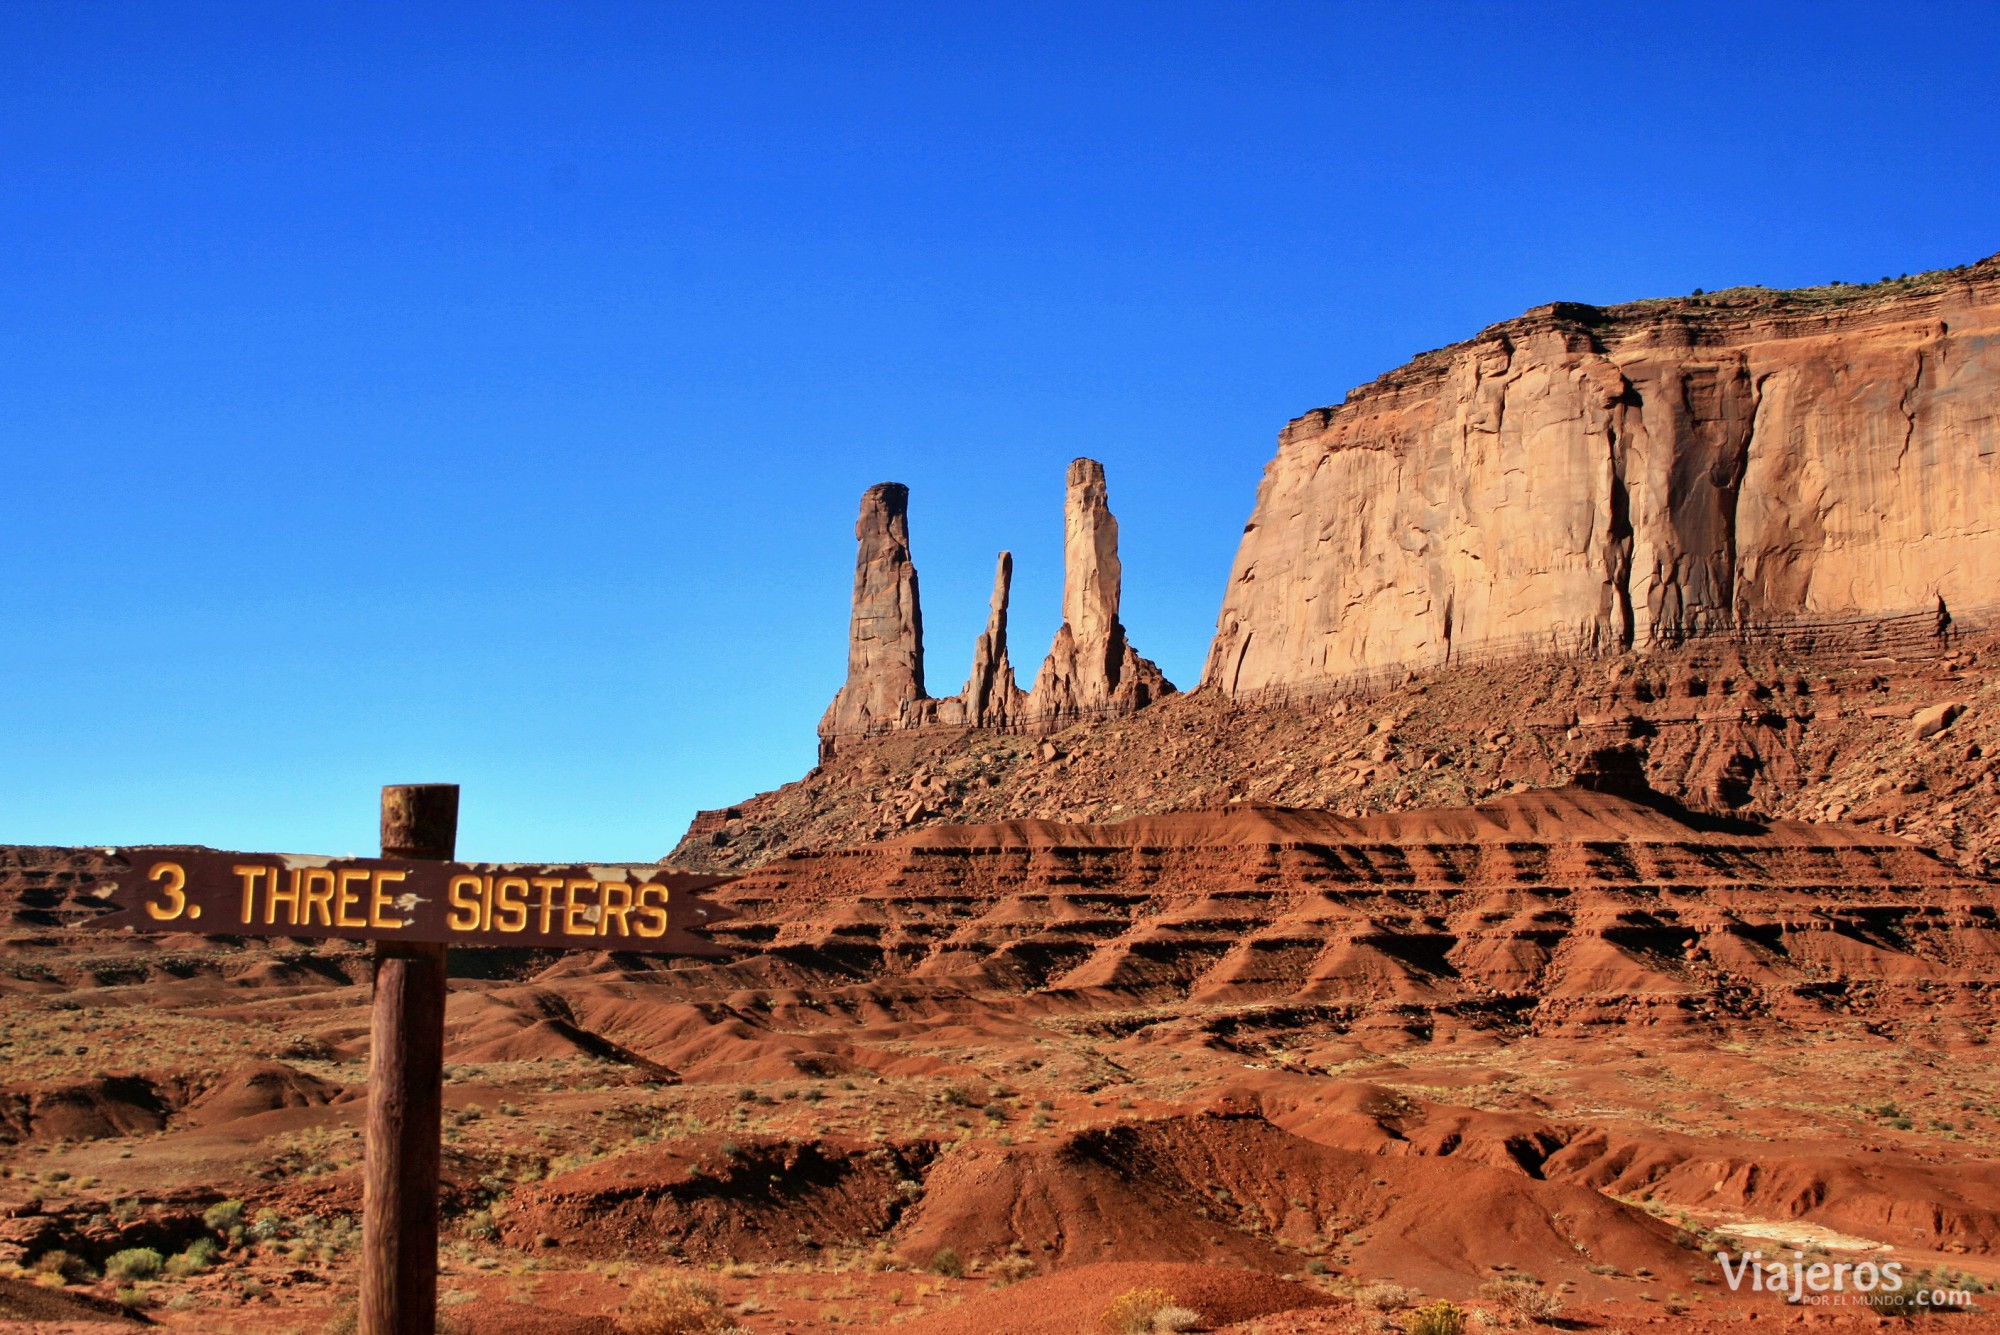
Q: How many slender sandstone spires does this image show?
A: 3